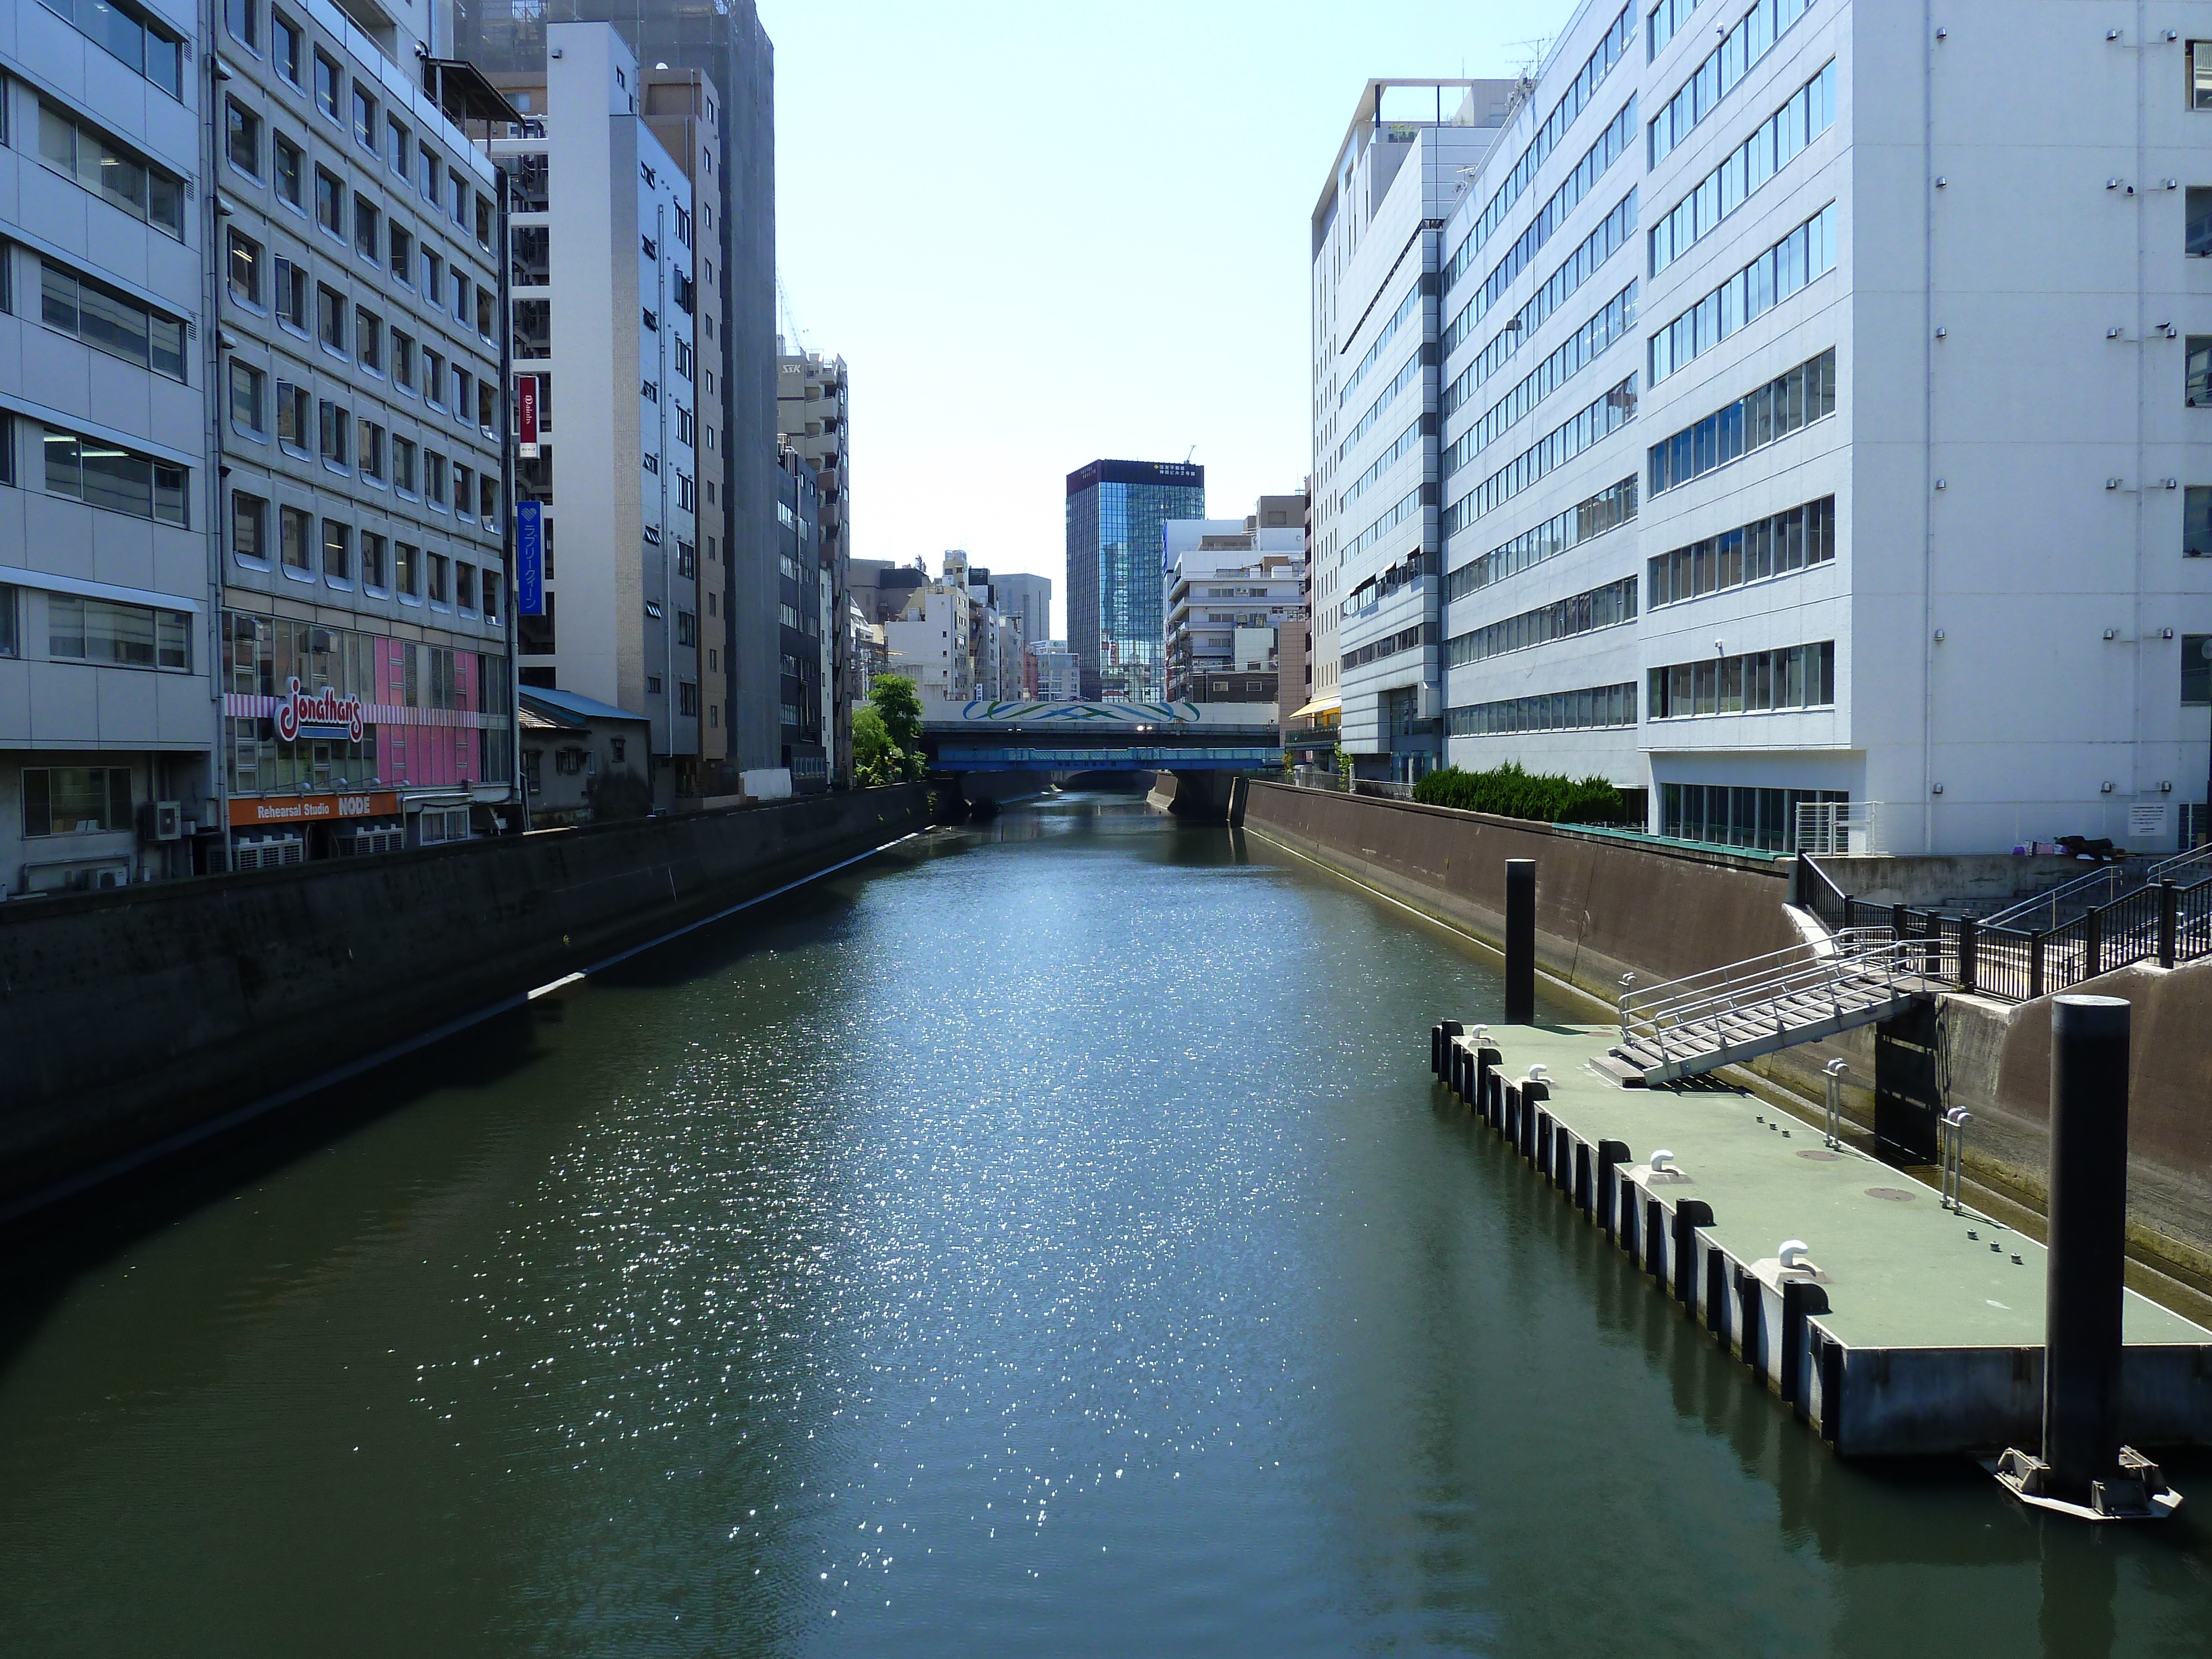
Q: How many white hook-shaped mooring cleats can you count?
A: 4